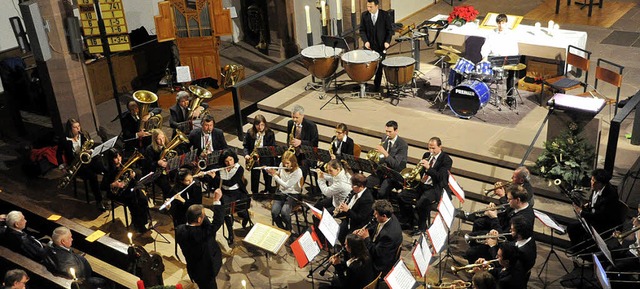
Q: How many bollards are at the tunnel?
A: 0